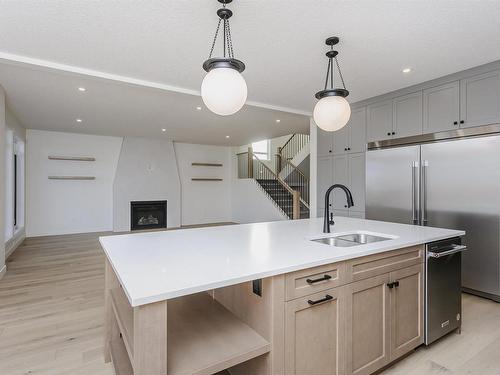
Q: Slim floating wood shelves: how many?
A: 4